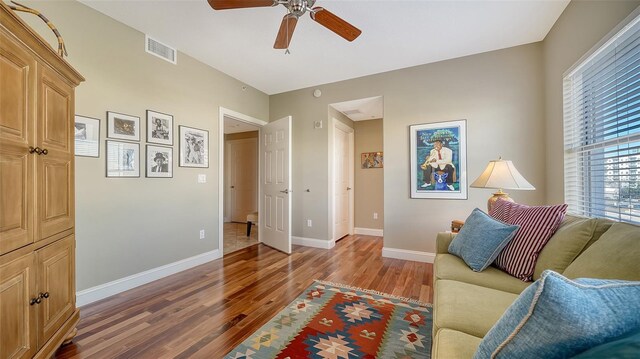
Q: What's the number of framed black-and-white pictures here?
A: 6